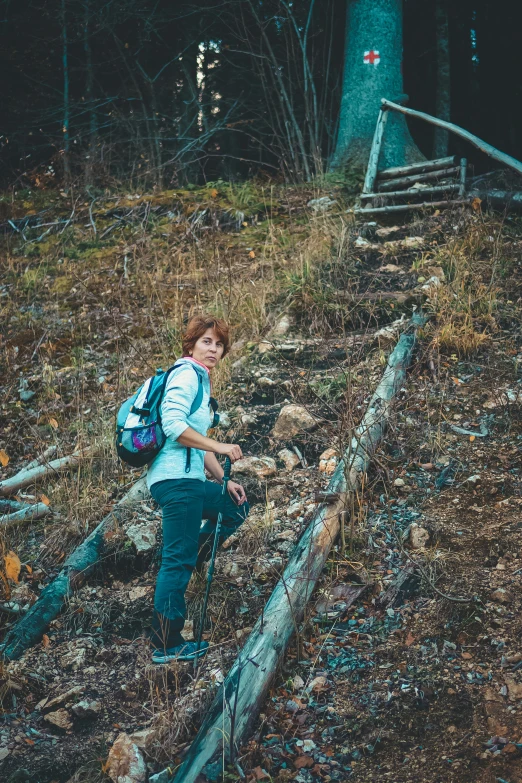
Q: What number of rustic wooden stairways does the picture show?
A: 1